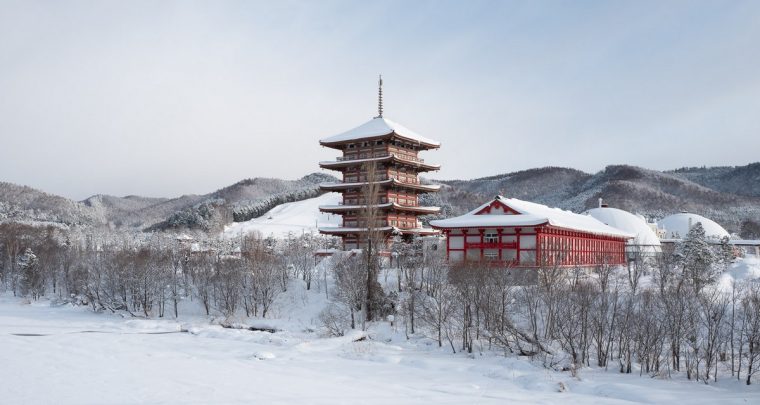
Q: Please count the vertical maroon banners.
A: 0